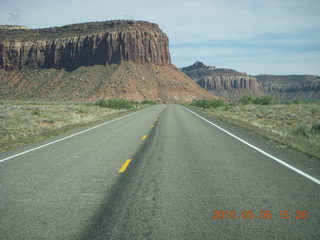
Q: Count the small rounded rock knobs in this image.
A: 1